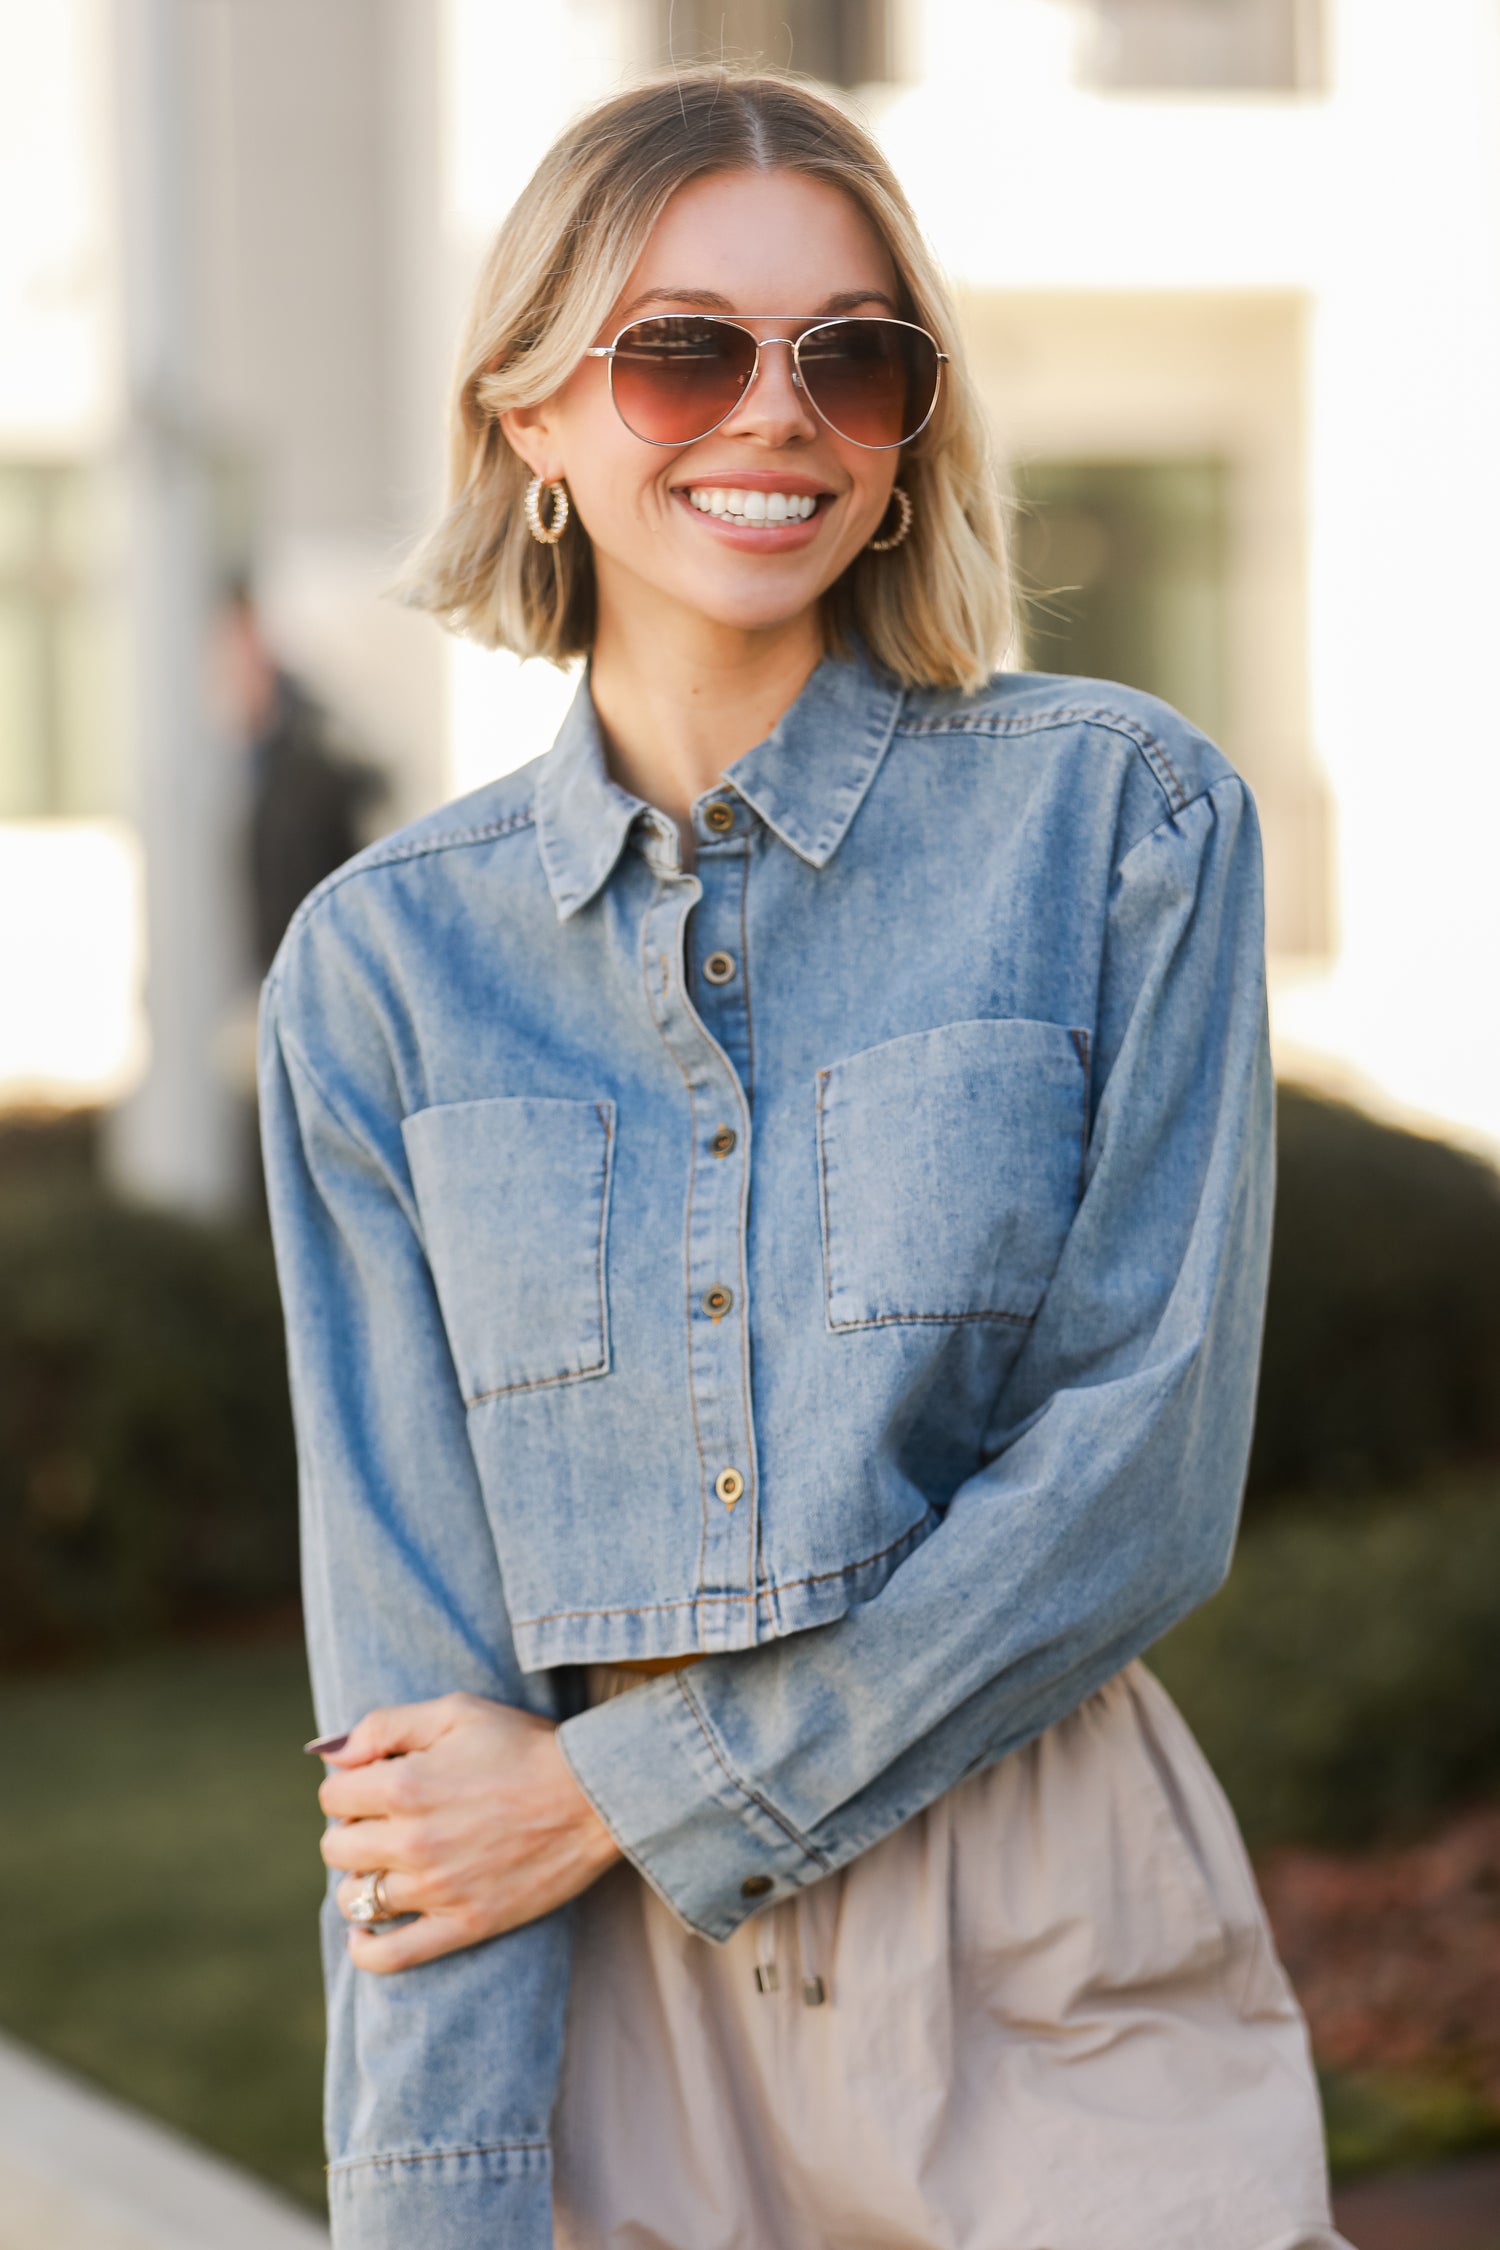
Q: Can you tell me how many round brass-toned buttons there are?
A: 6